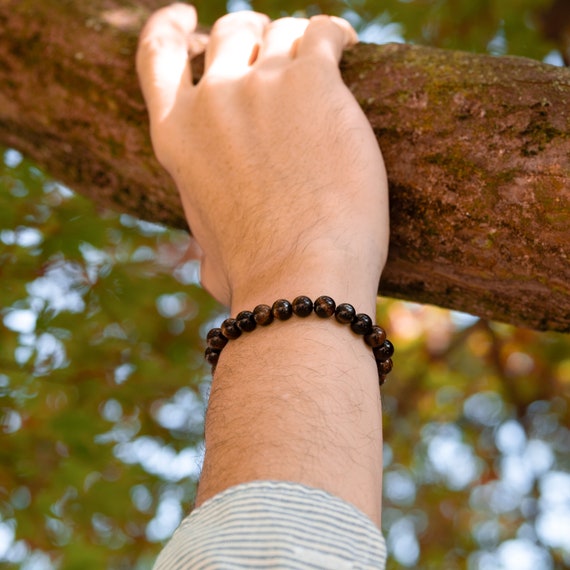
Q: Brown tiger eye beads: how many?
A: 15